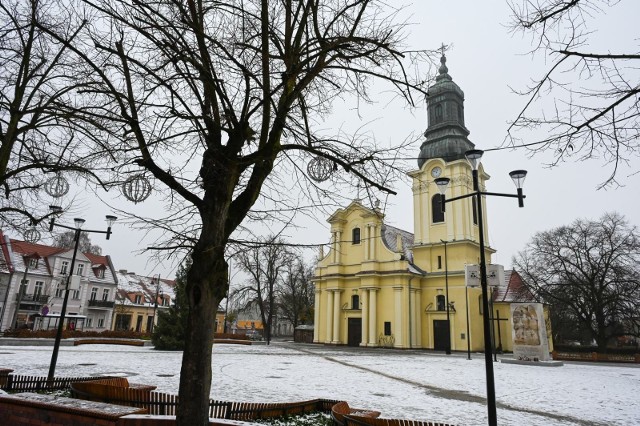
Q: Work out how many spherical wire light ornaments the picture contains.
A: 4